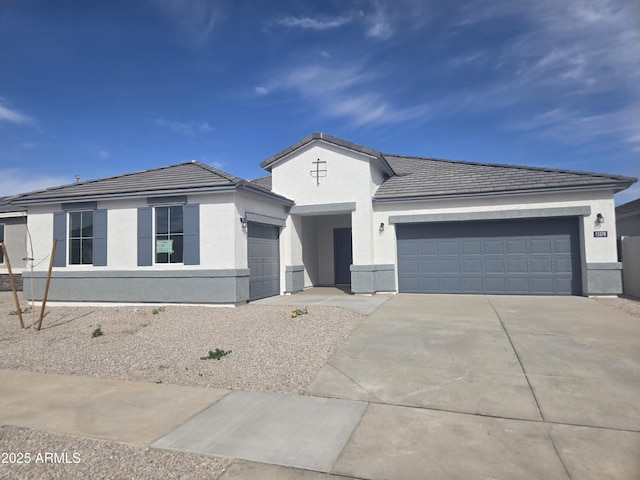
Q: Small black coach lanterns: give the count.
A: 3